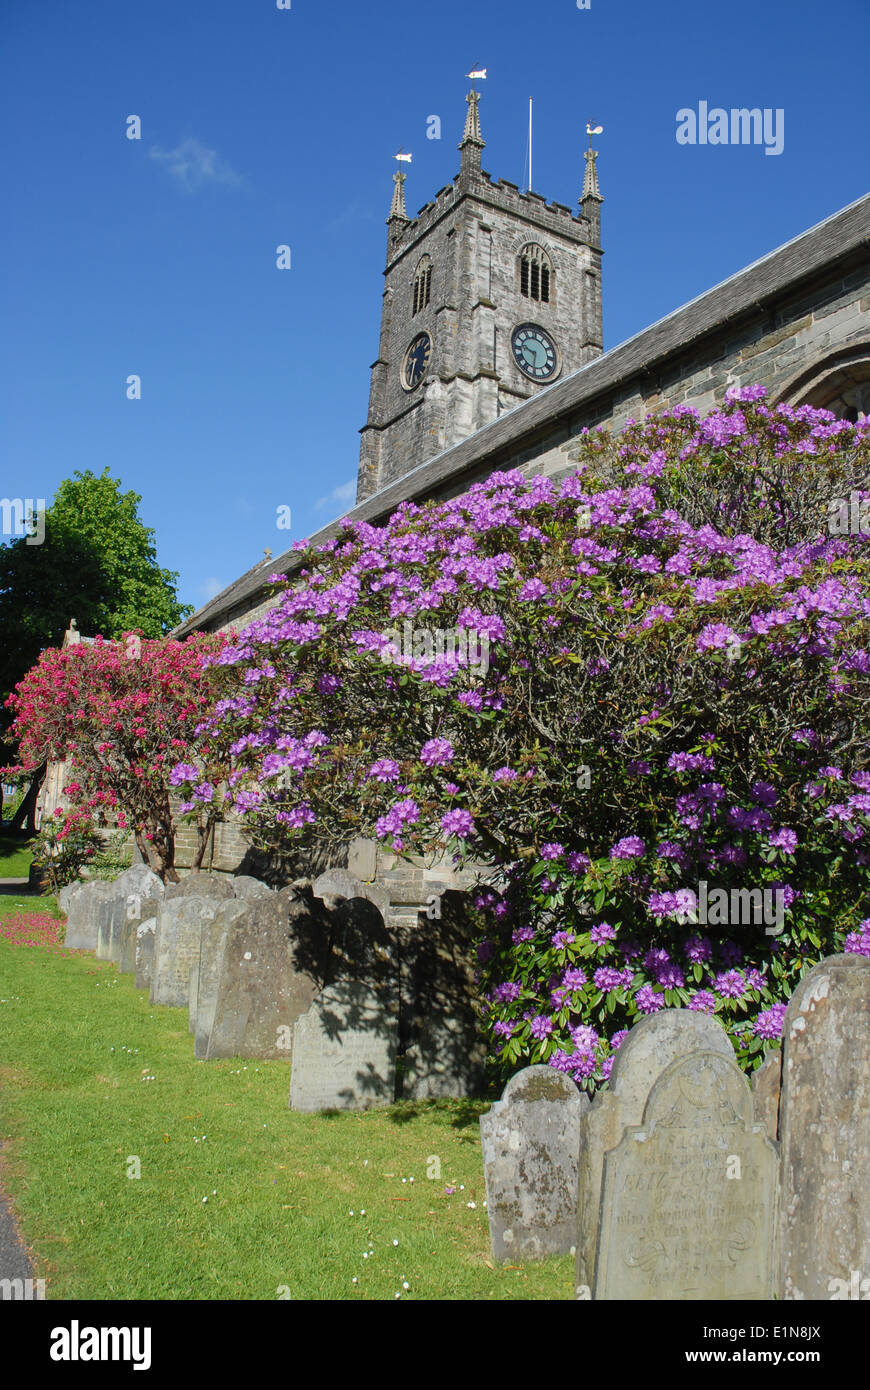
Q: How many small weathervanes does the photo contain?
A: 3